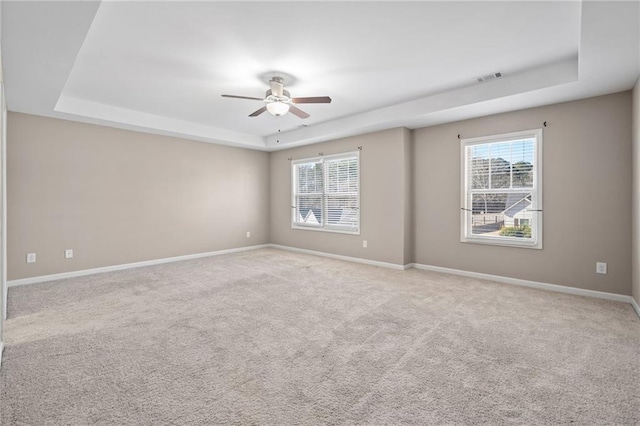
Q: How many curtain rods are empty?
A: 2